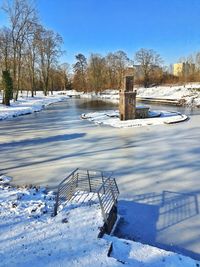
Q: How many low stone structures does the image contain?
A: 1